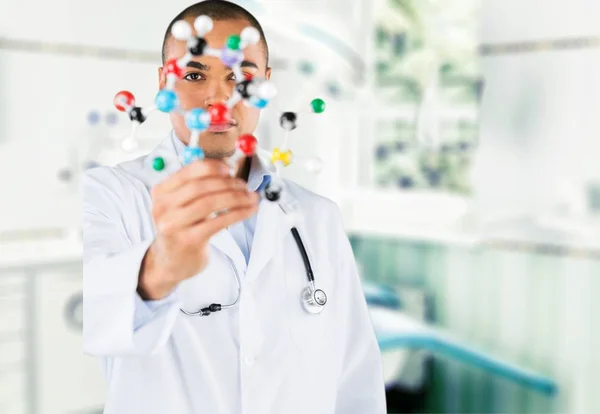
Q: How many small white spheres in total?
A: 6